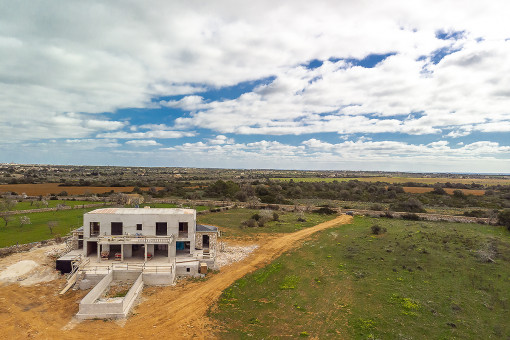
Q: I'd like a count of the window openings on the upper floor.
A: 5